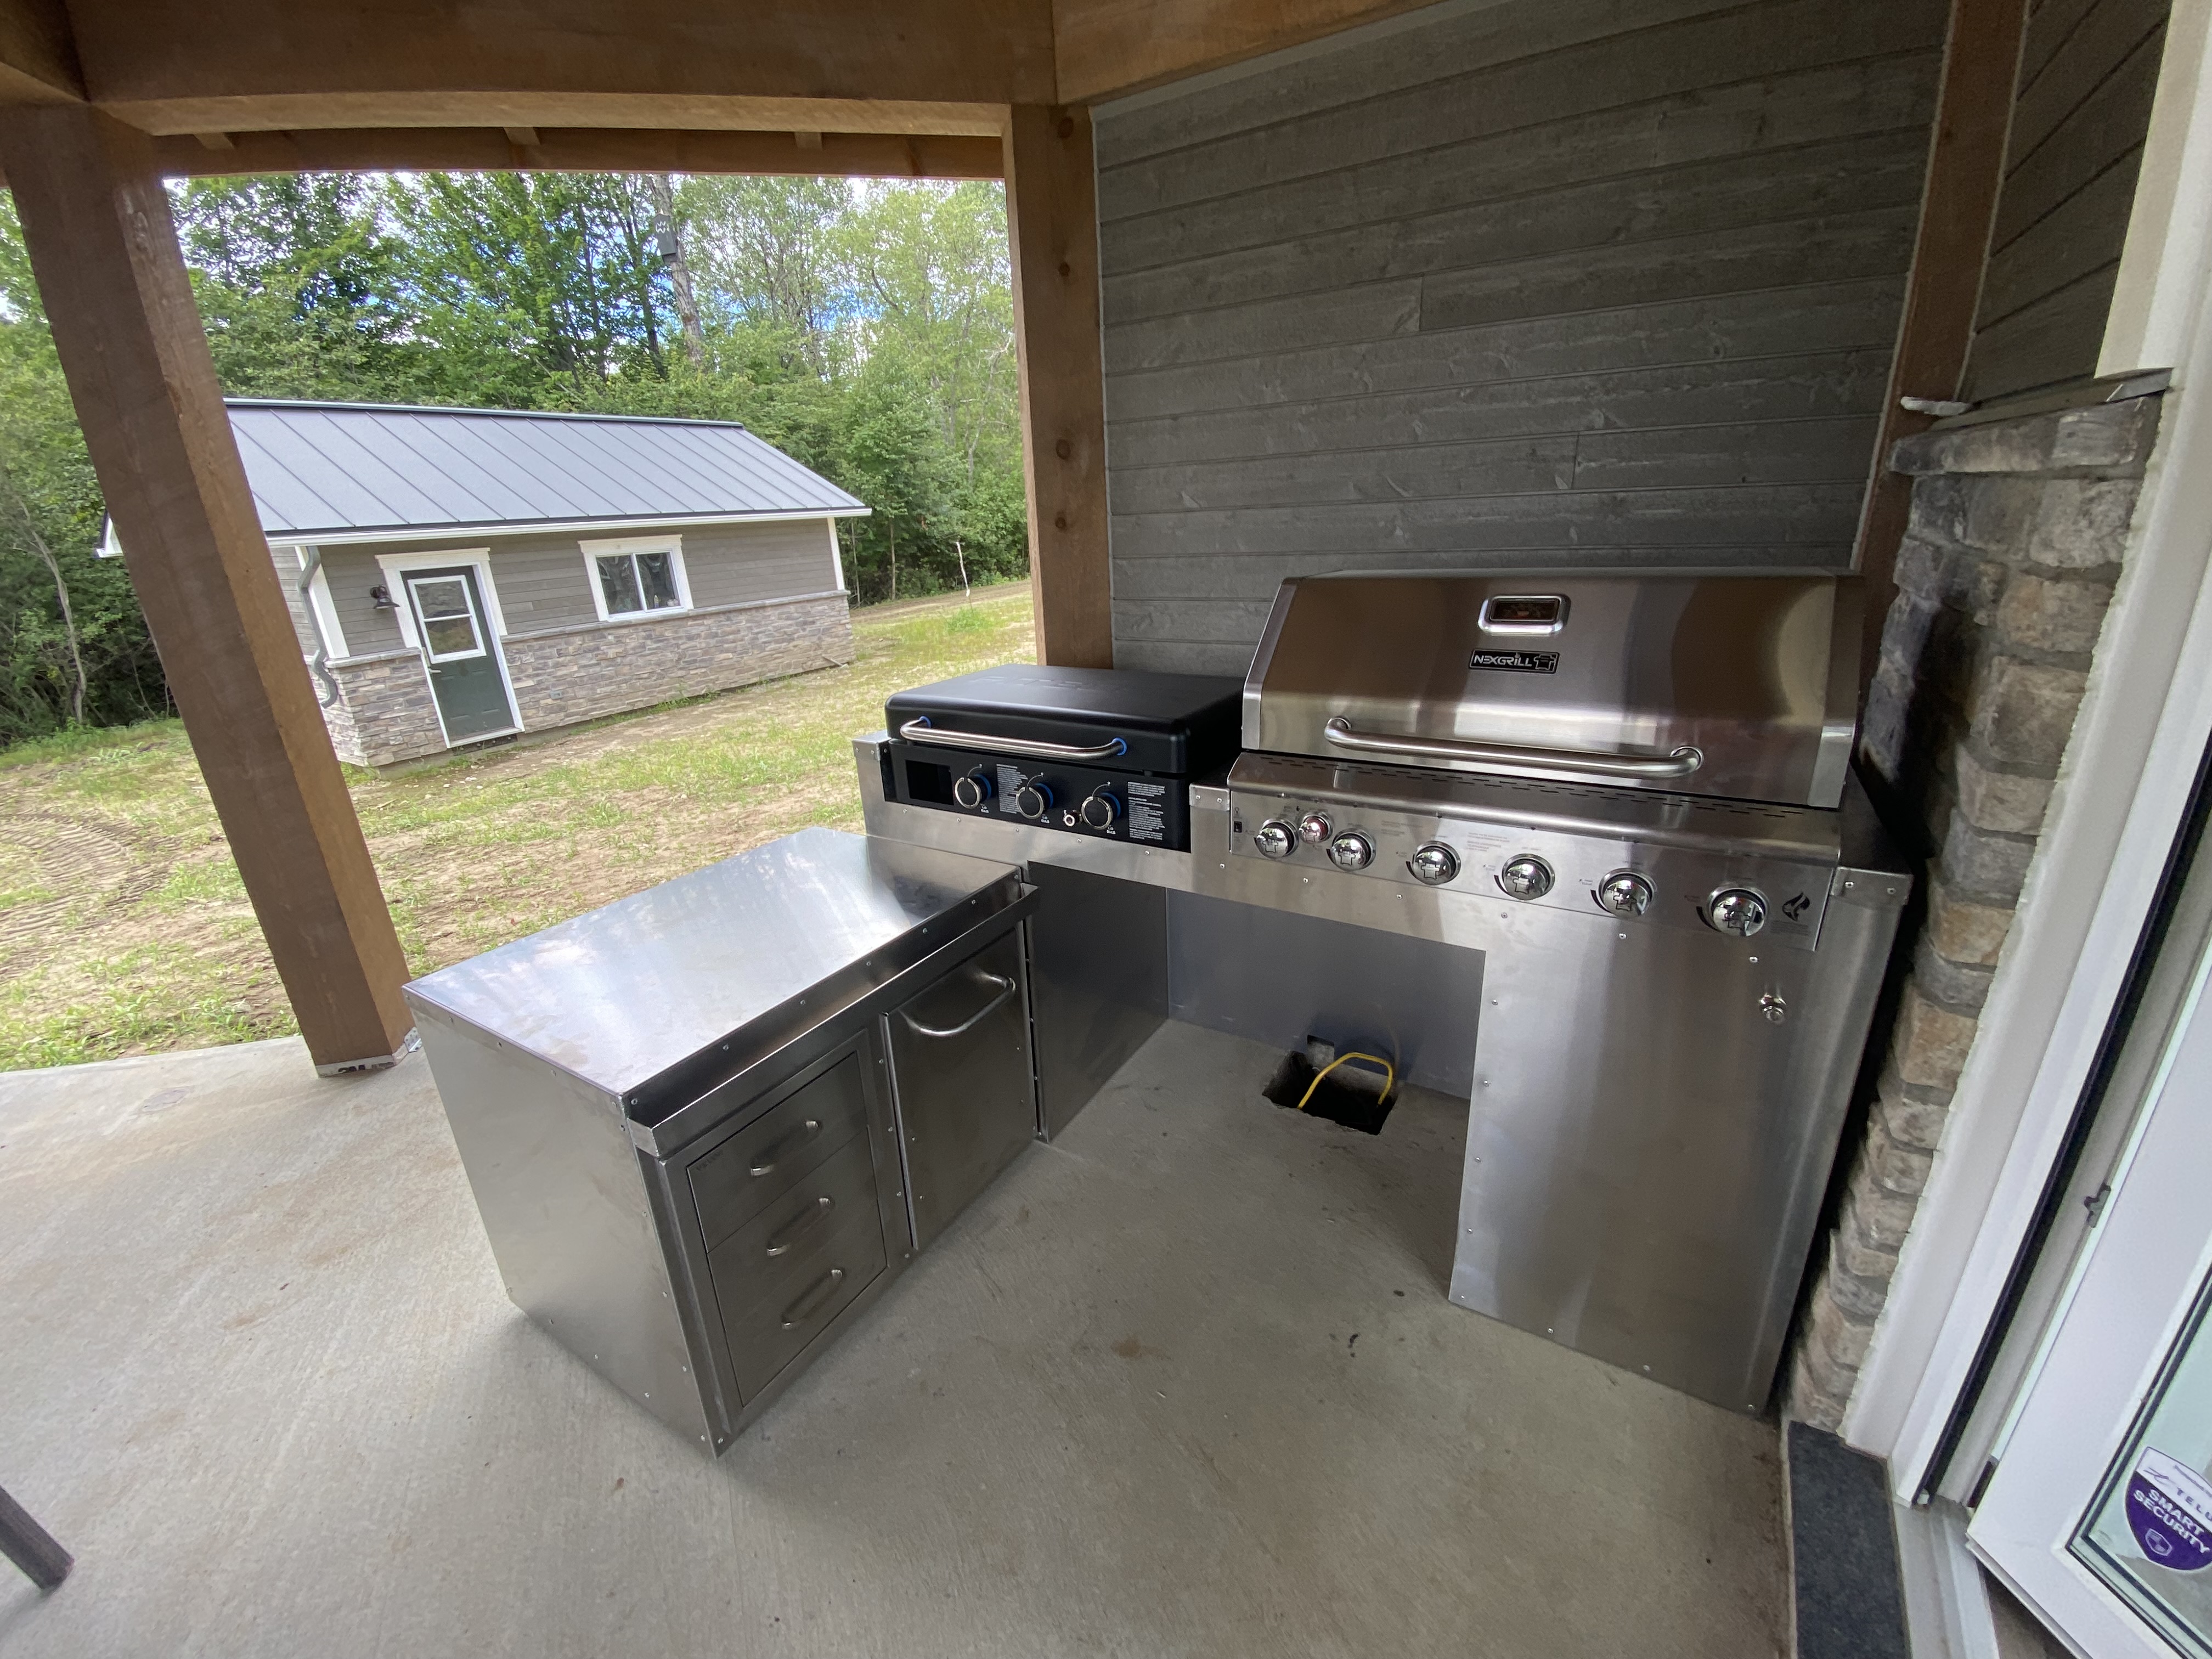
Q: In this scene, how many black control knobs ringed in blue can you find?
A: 3